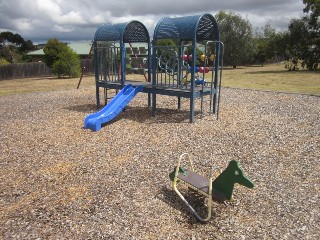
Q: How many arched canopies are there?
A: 2